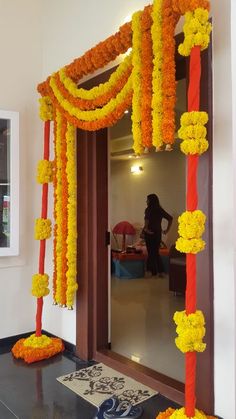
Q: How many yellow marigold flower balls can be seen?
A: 8